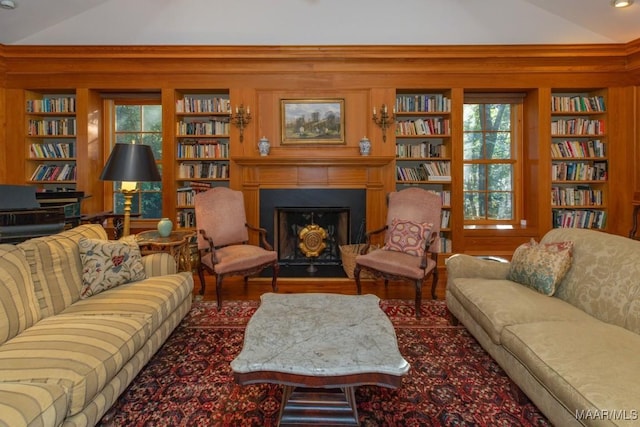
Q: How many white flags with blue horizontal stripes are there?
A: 0